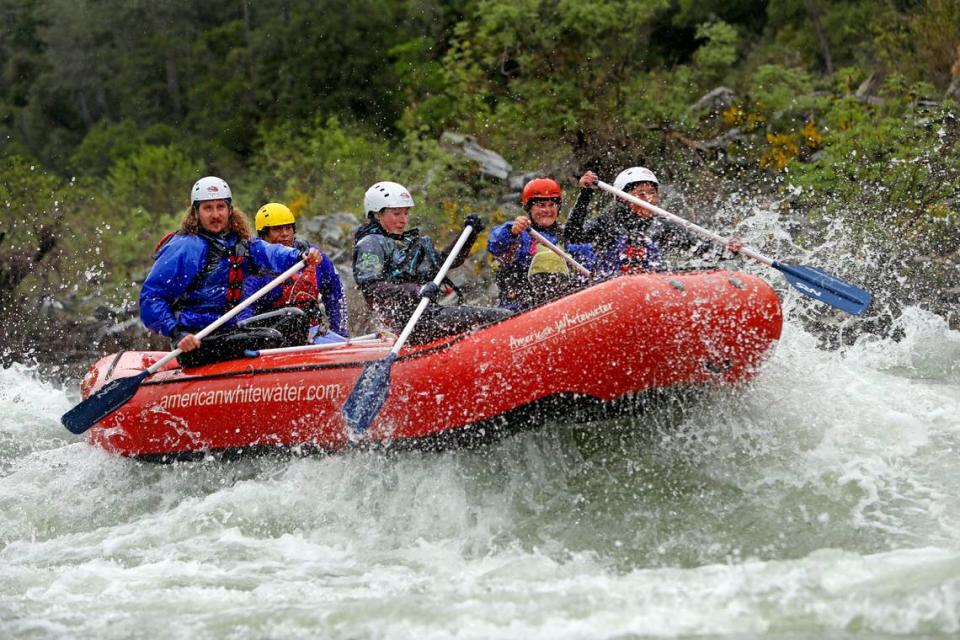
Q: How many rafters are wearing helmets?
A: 5